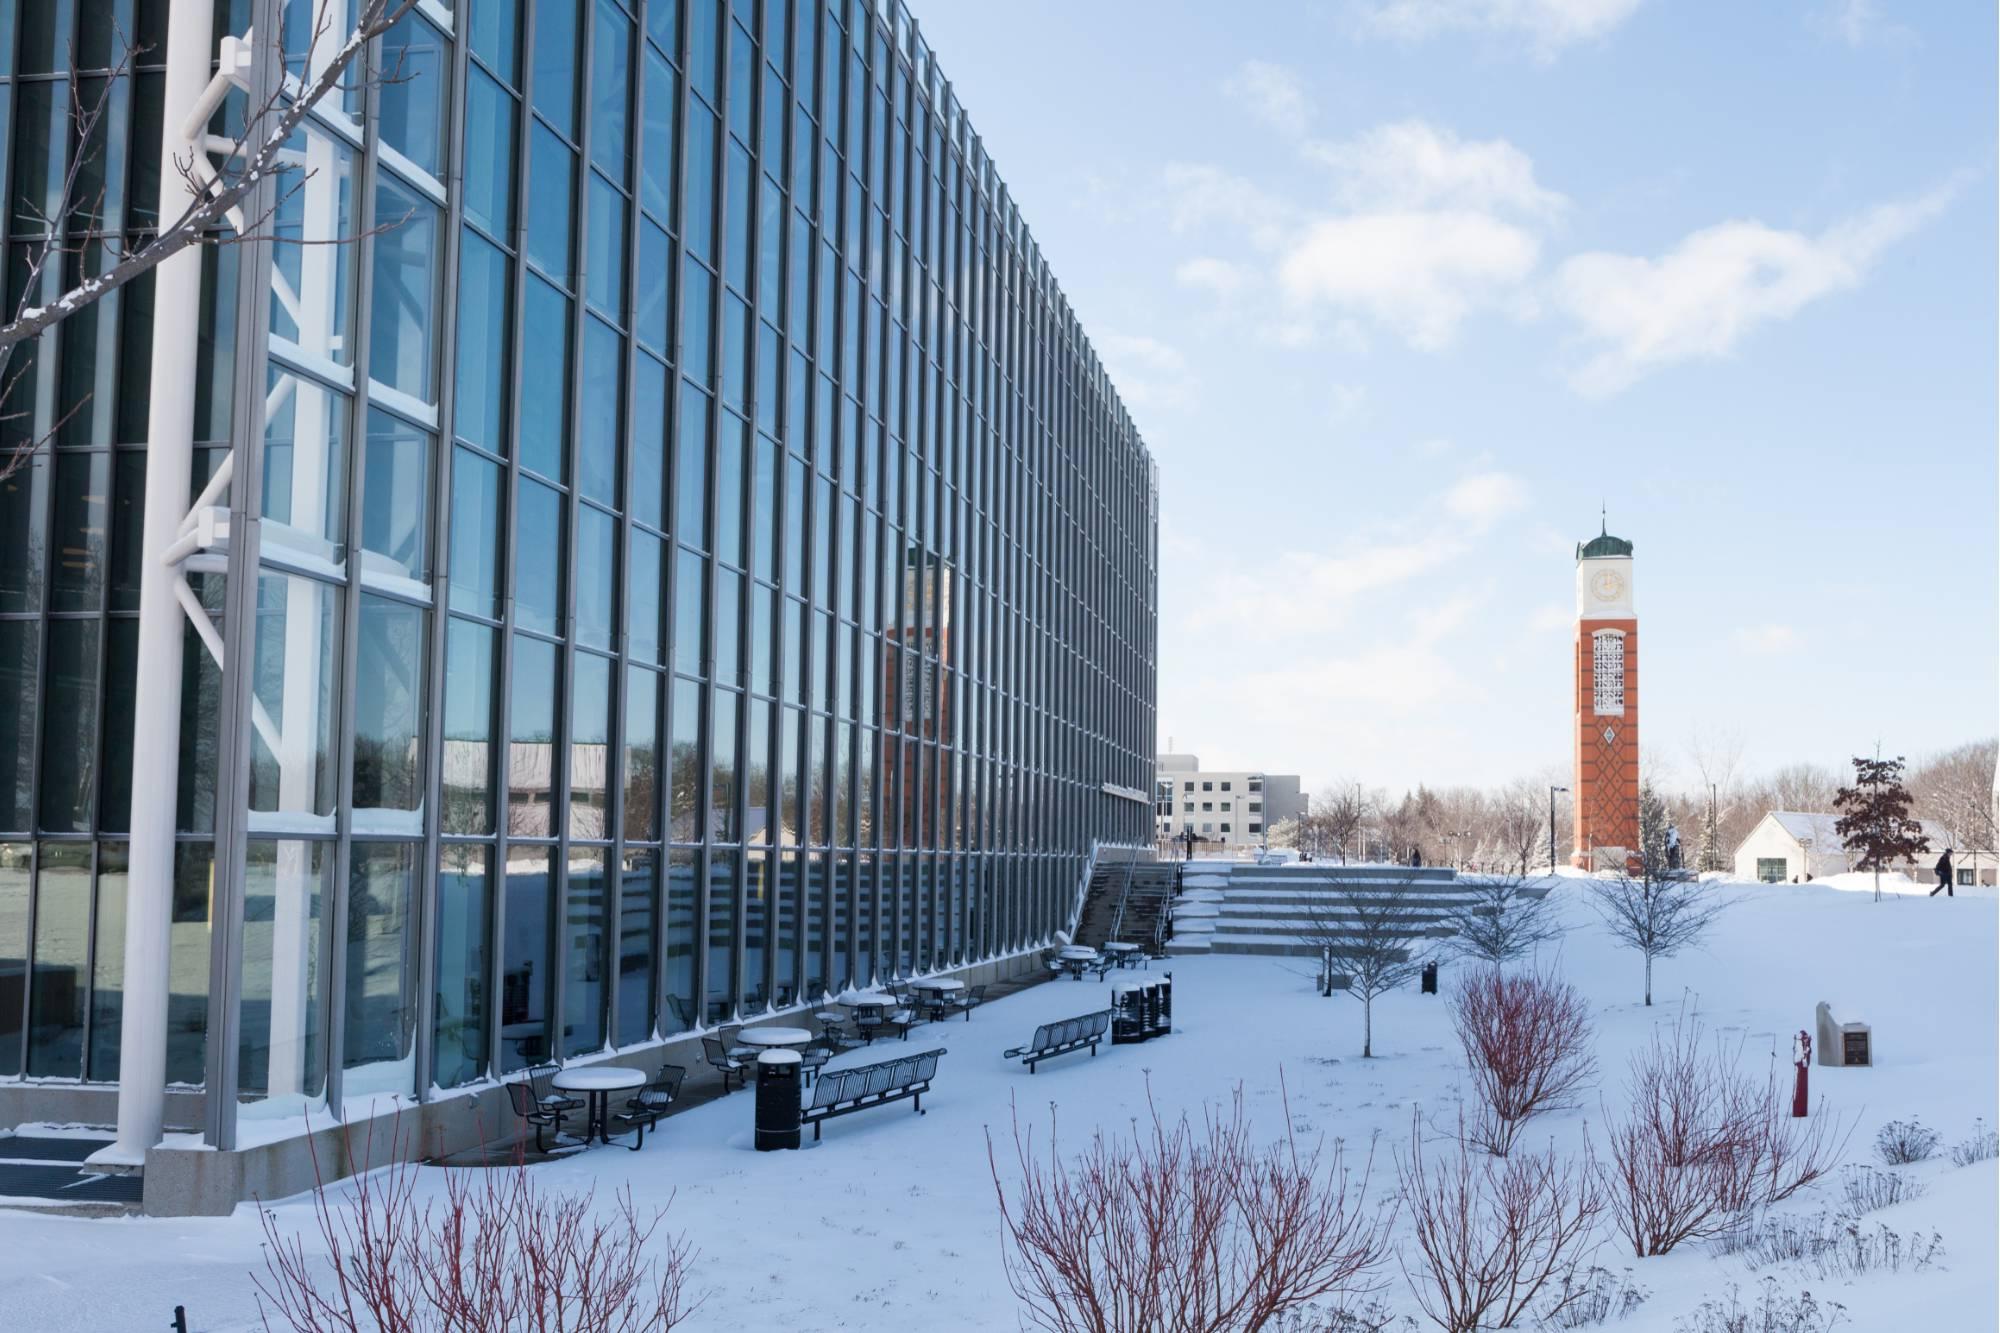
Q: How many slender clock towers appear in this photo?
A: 1